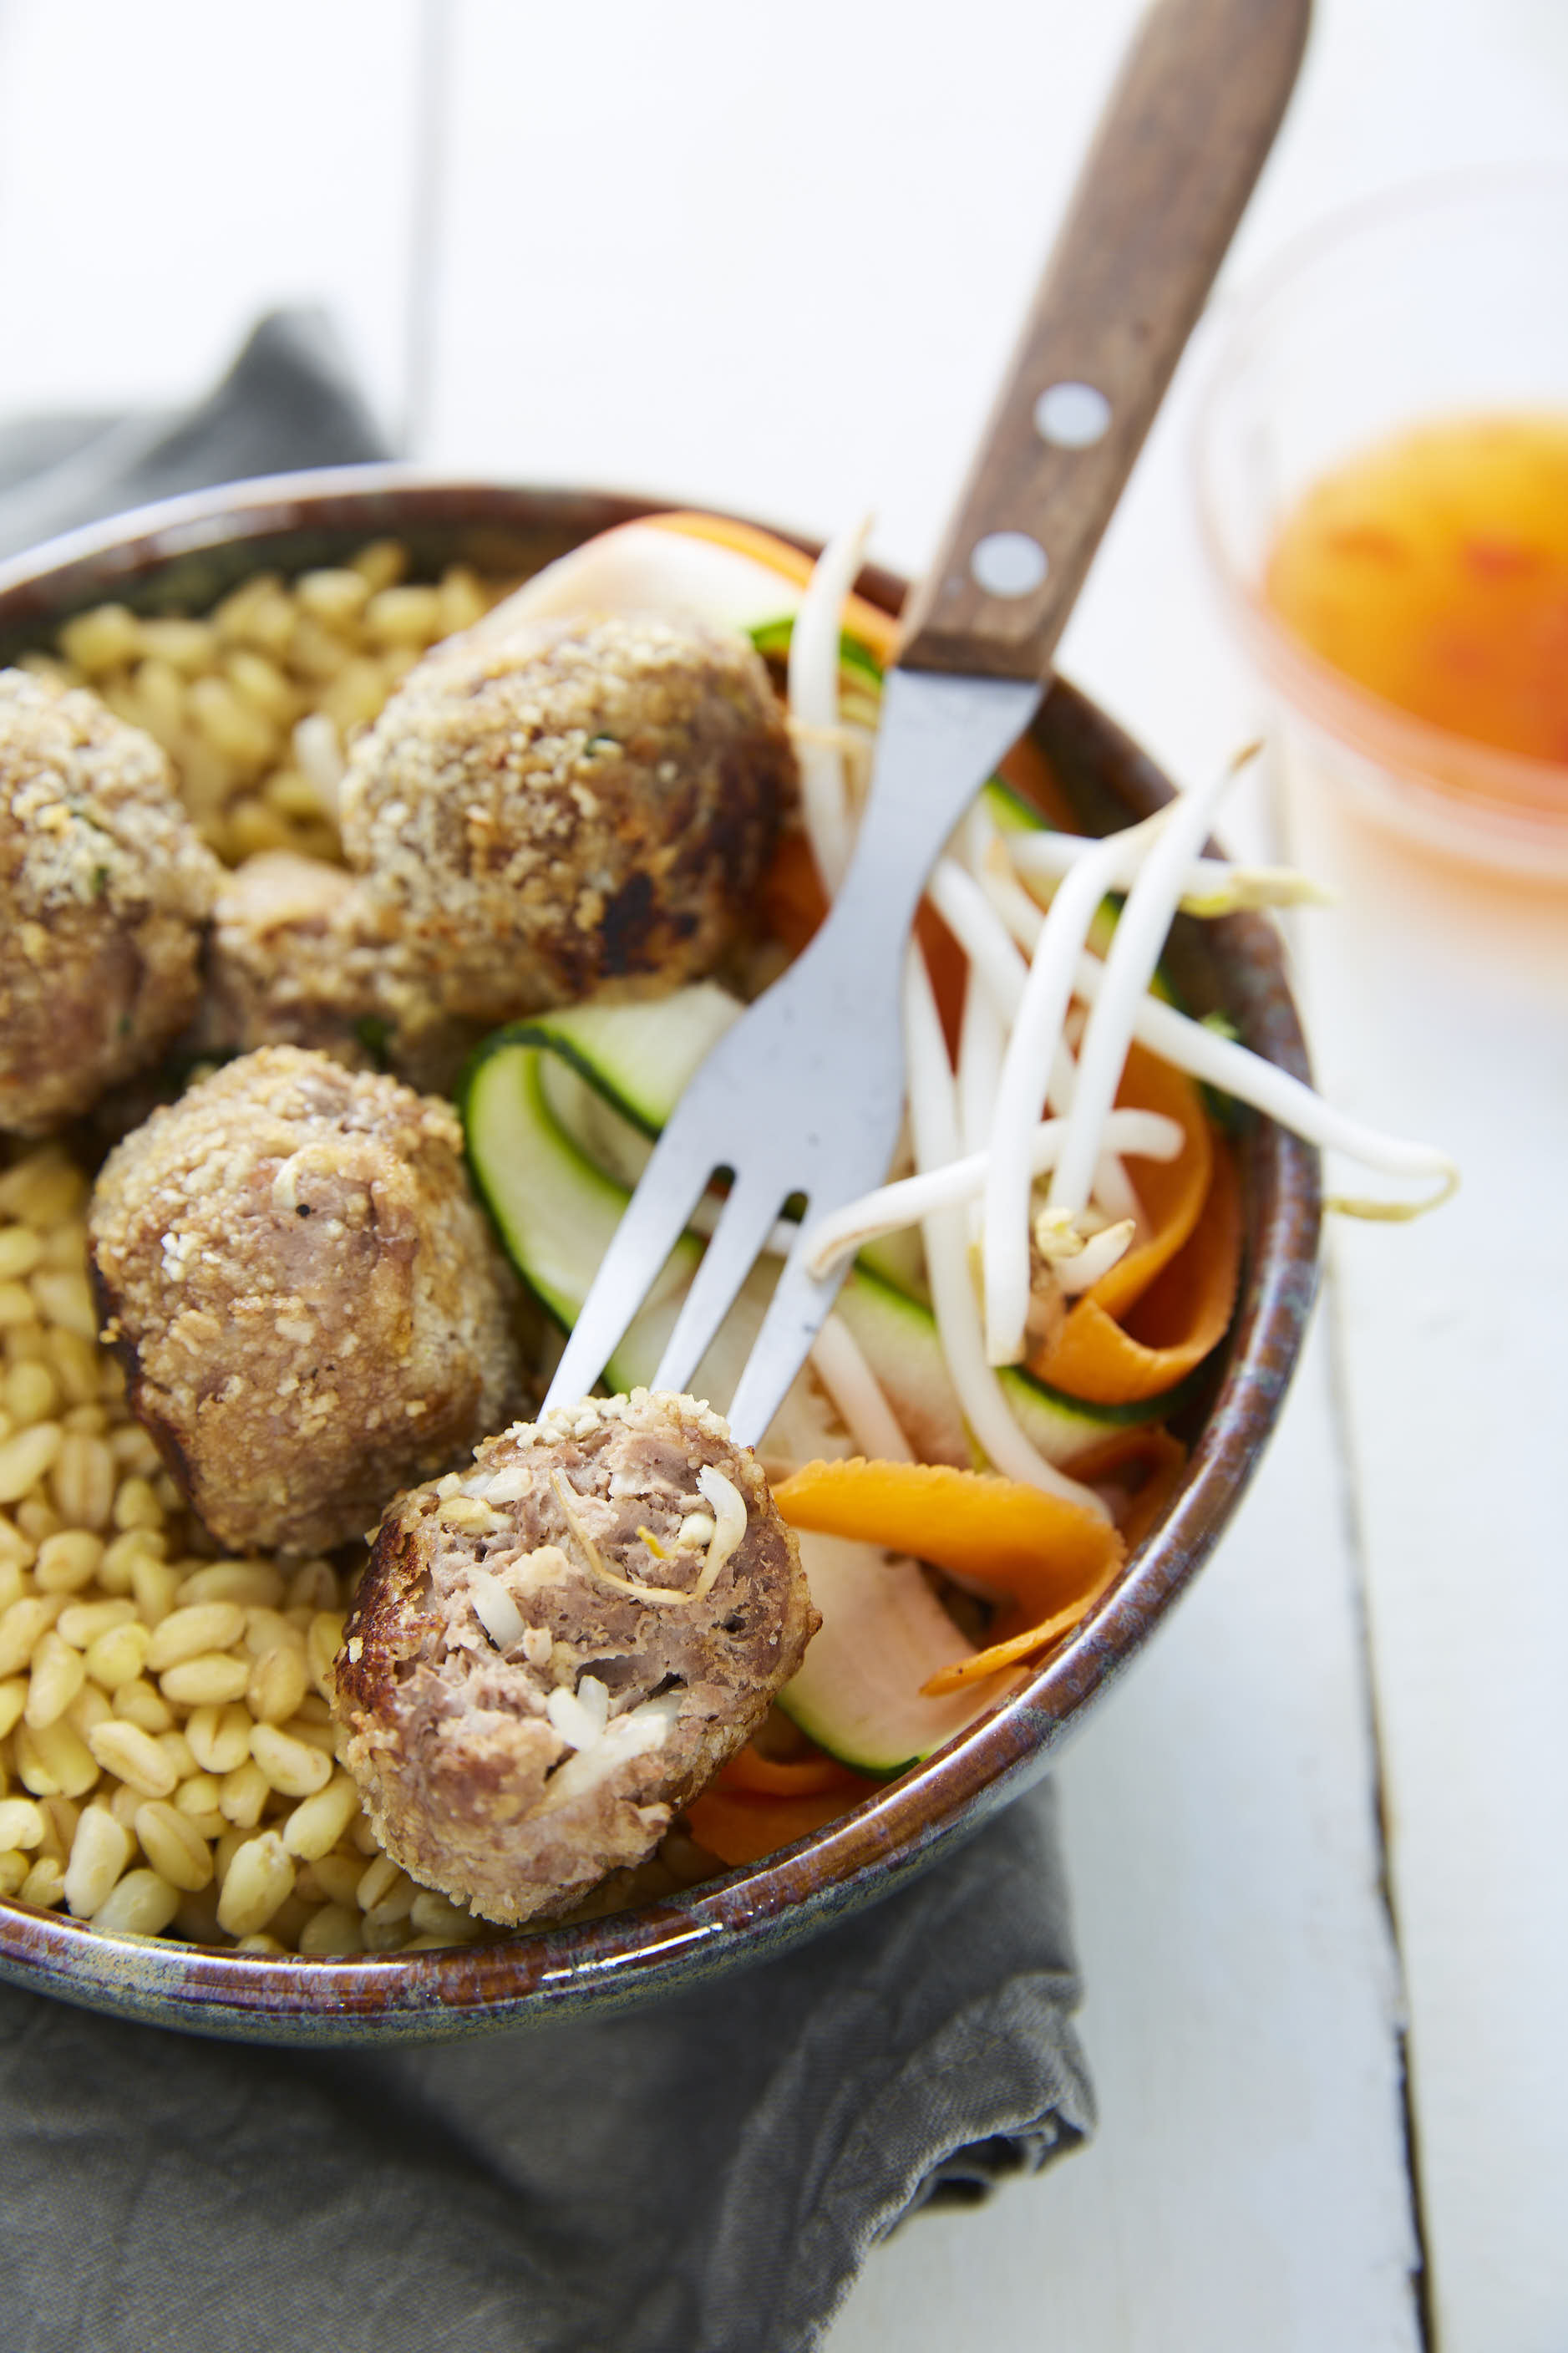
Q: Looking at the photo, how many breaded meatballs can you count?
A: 5